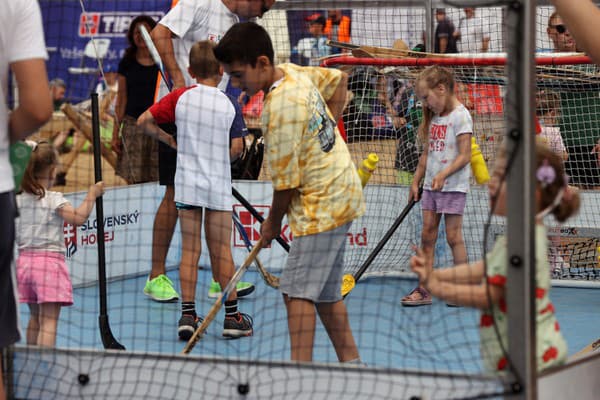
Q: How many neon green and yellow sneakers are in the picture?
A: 2